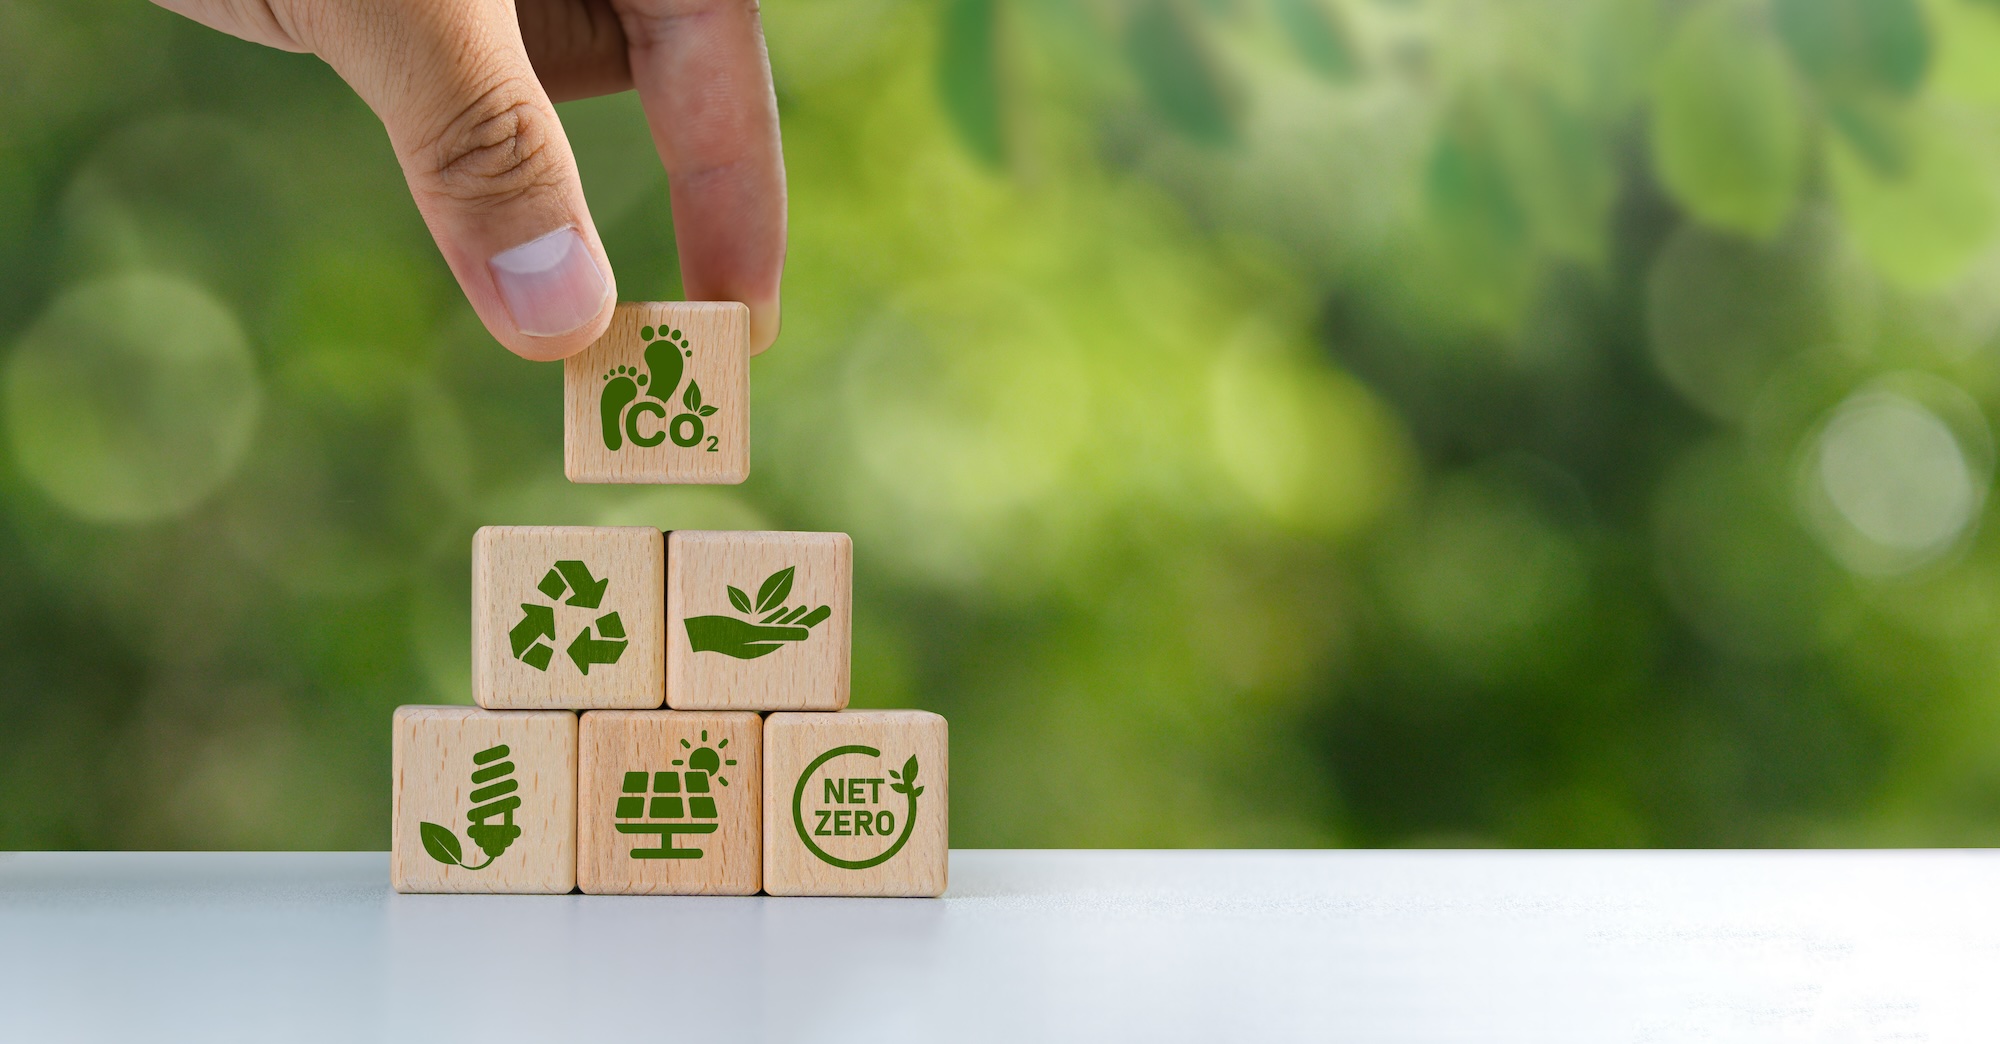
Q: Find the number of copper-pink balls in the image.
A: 0